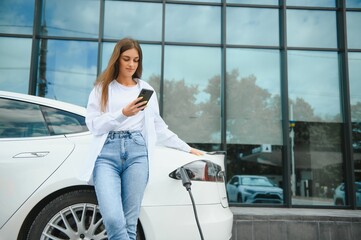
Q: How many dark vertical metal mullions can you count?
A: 6